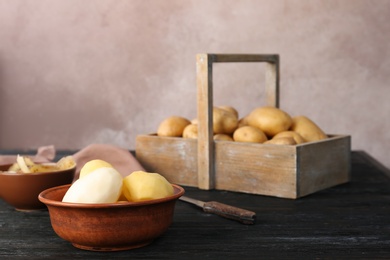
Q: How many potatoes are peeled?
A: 3